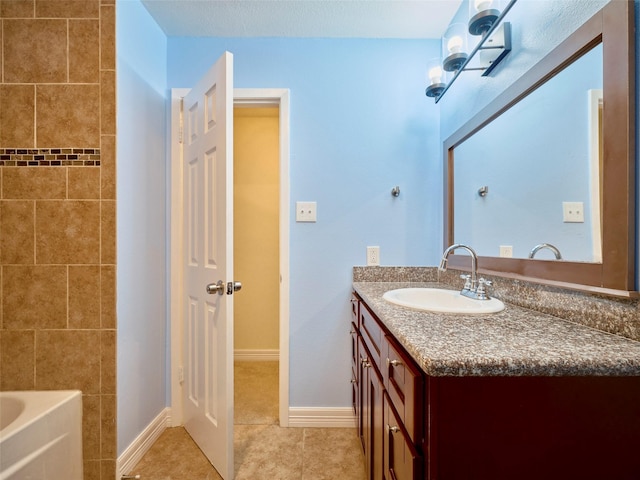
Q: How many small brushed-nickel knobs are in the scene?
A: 7